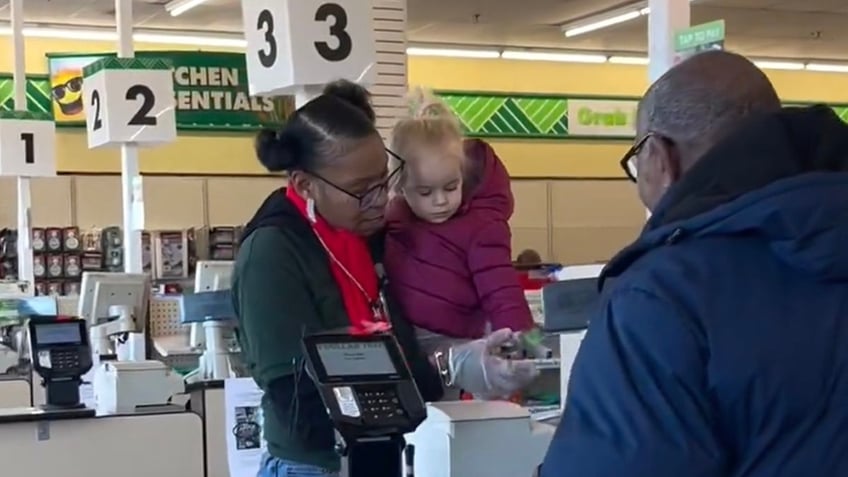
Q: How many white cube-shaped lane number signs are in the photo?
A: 3